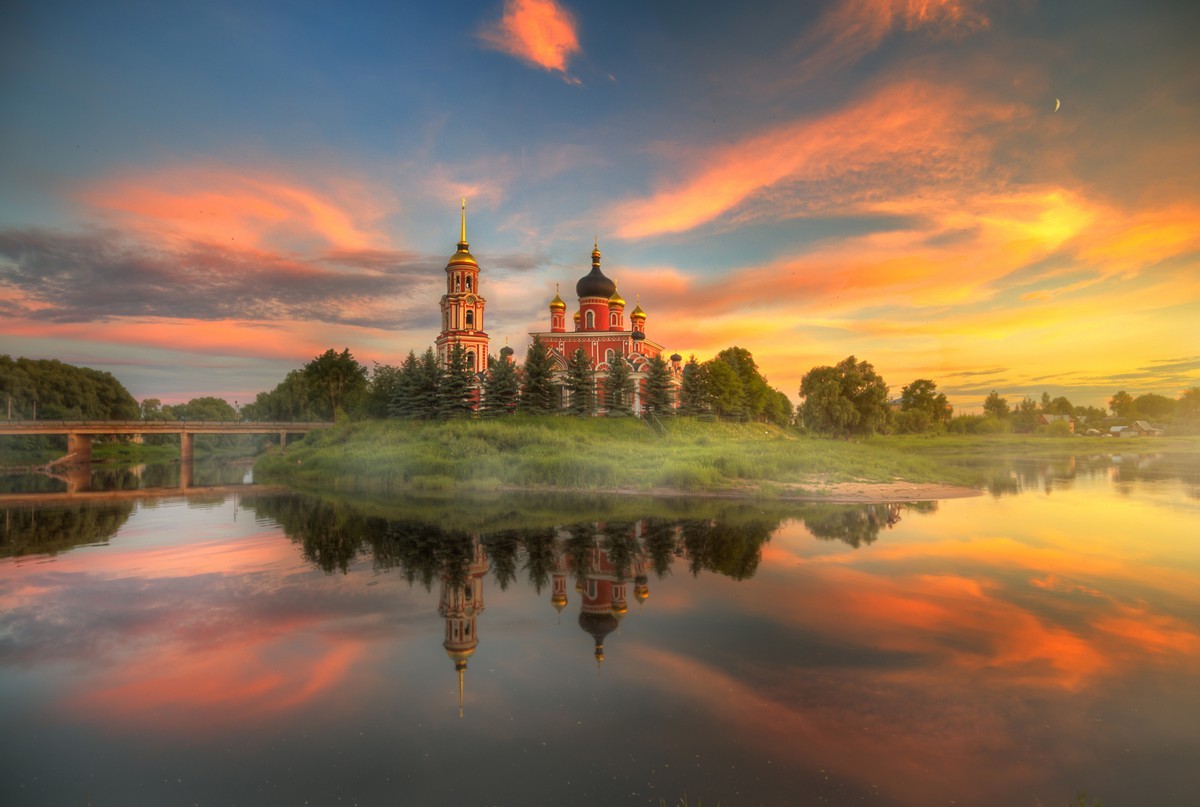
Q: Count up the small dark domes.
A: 3